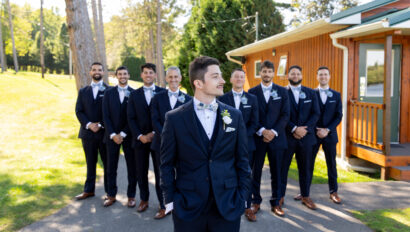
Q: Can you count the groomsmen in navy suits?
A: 8